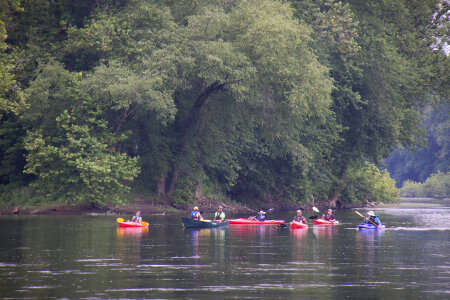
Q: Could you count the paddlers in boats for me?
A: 7